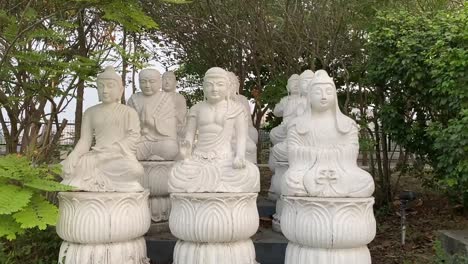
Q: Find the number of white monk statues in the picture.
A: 8